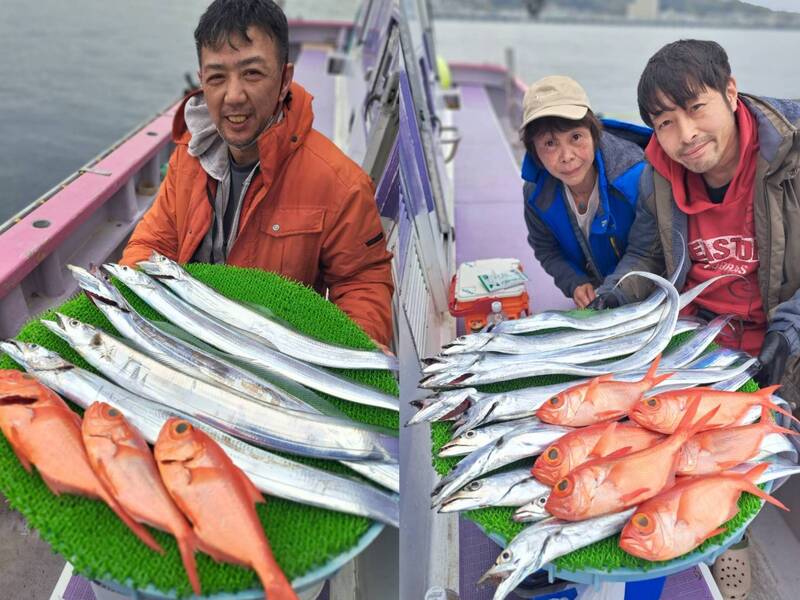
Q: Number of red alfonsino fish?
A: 9